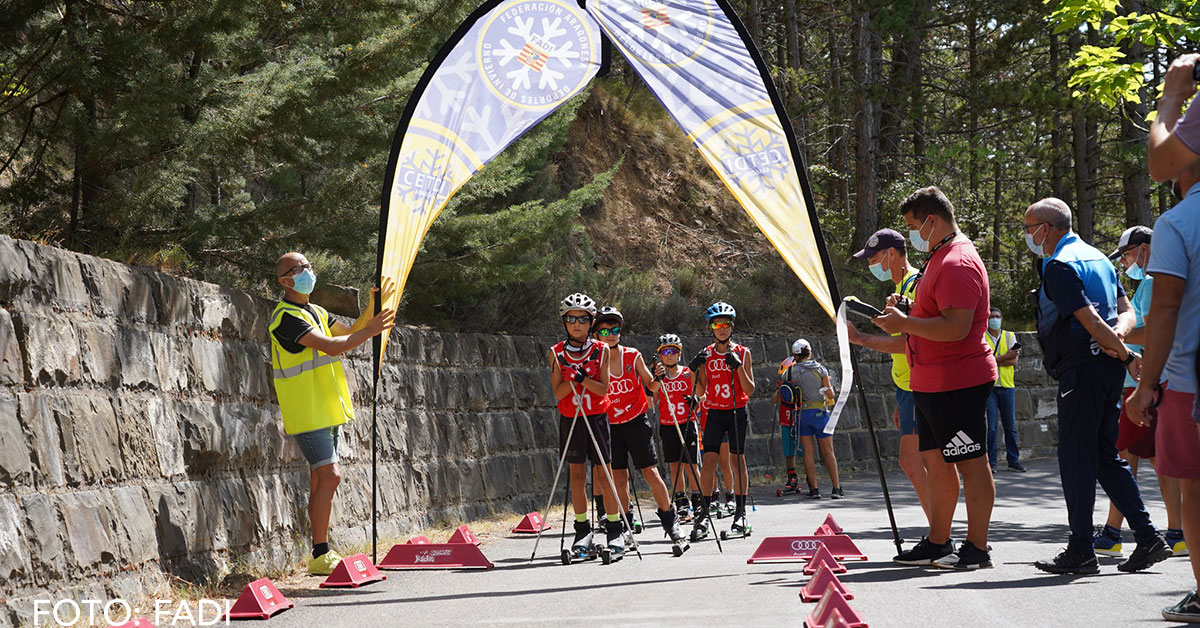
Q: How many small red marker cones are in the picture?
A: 12